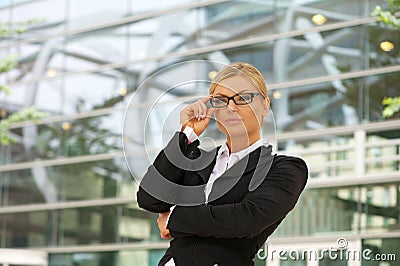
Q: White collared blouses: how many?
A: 1